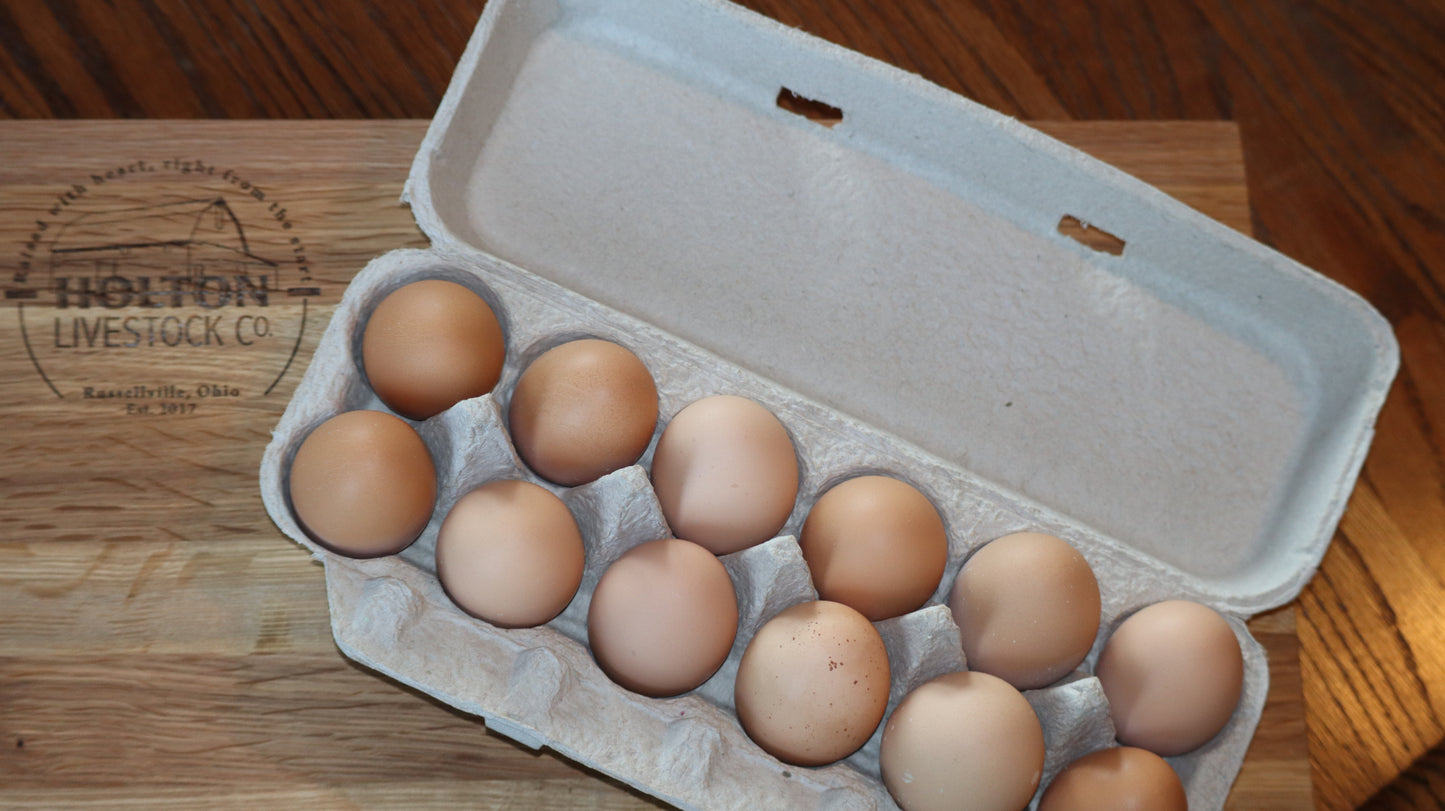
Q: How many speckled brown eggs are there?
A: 1